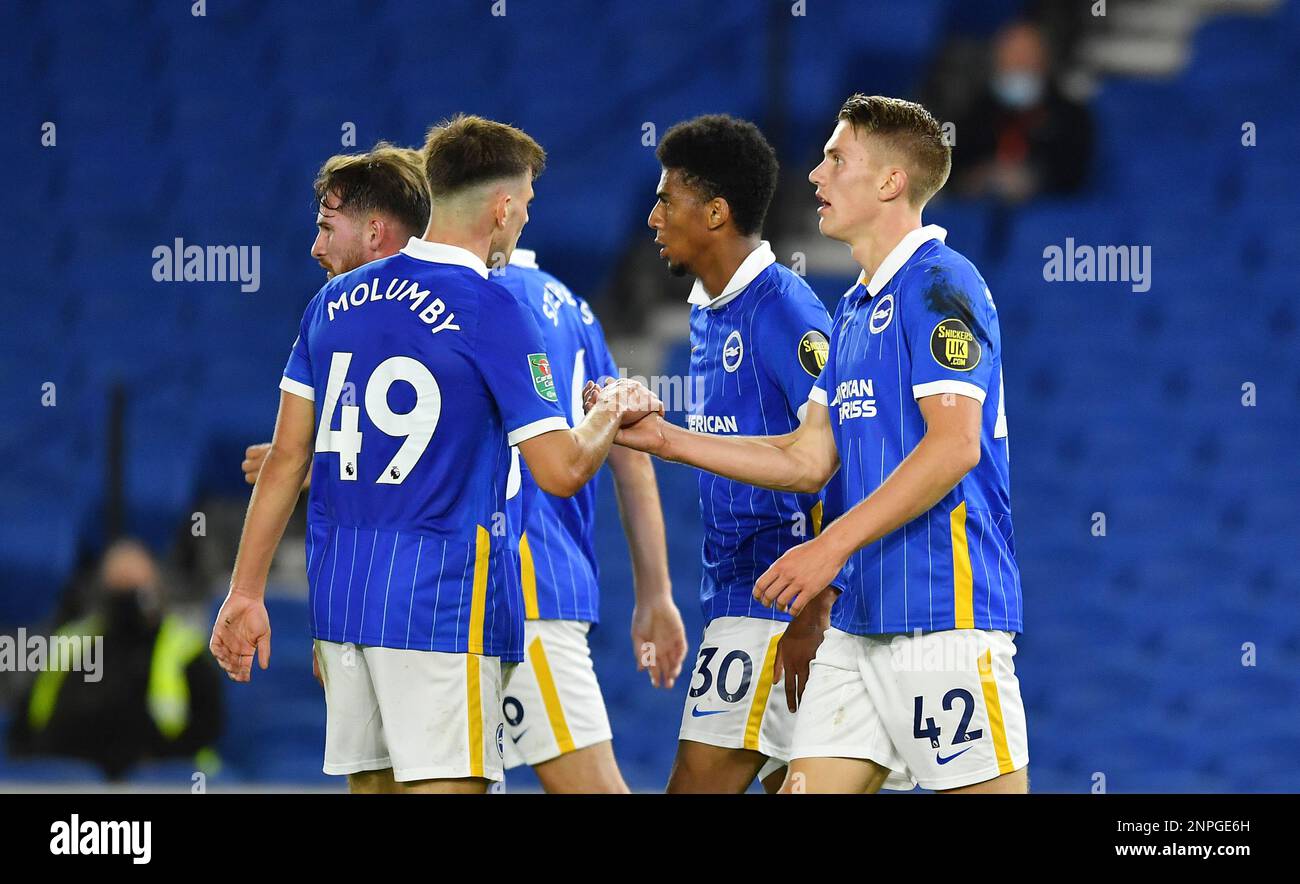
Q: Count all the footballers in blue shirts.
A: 5